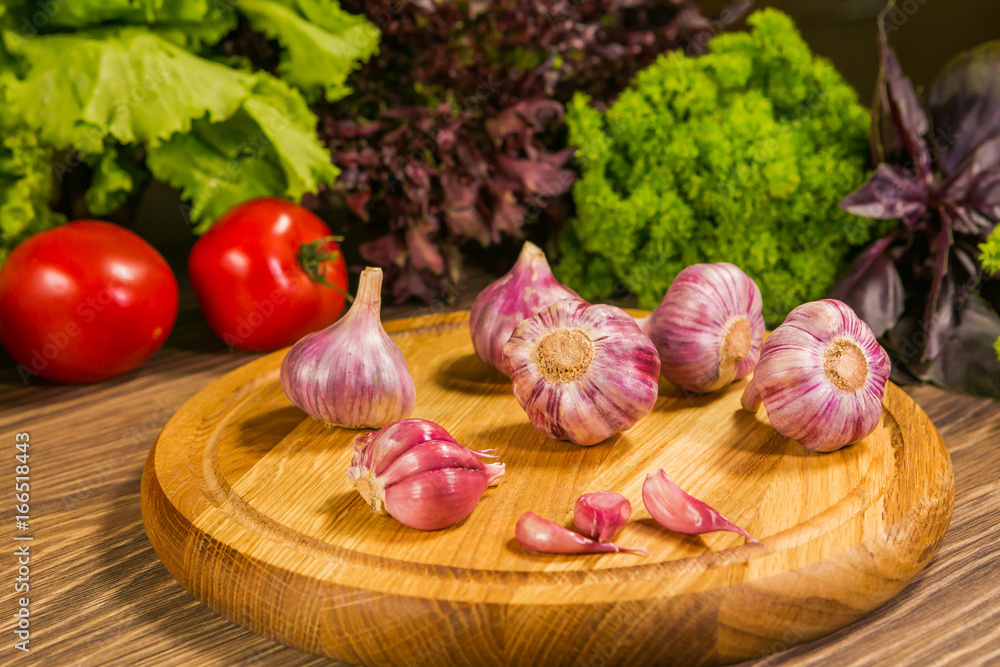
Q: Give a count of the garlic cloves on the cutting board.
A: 3